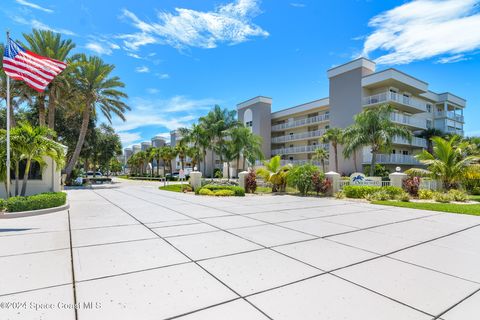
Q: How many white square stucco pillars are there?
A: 4